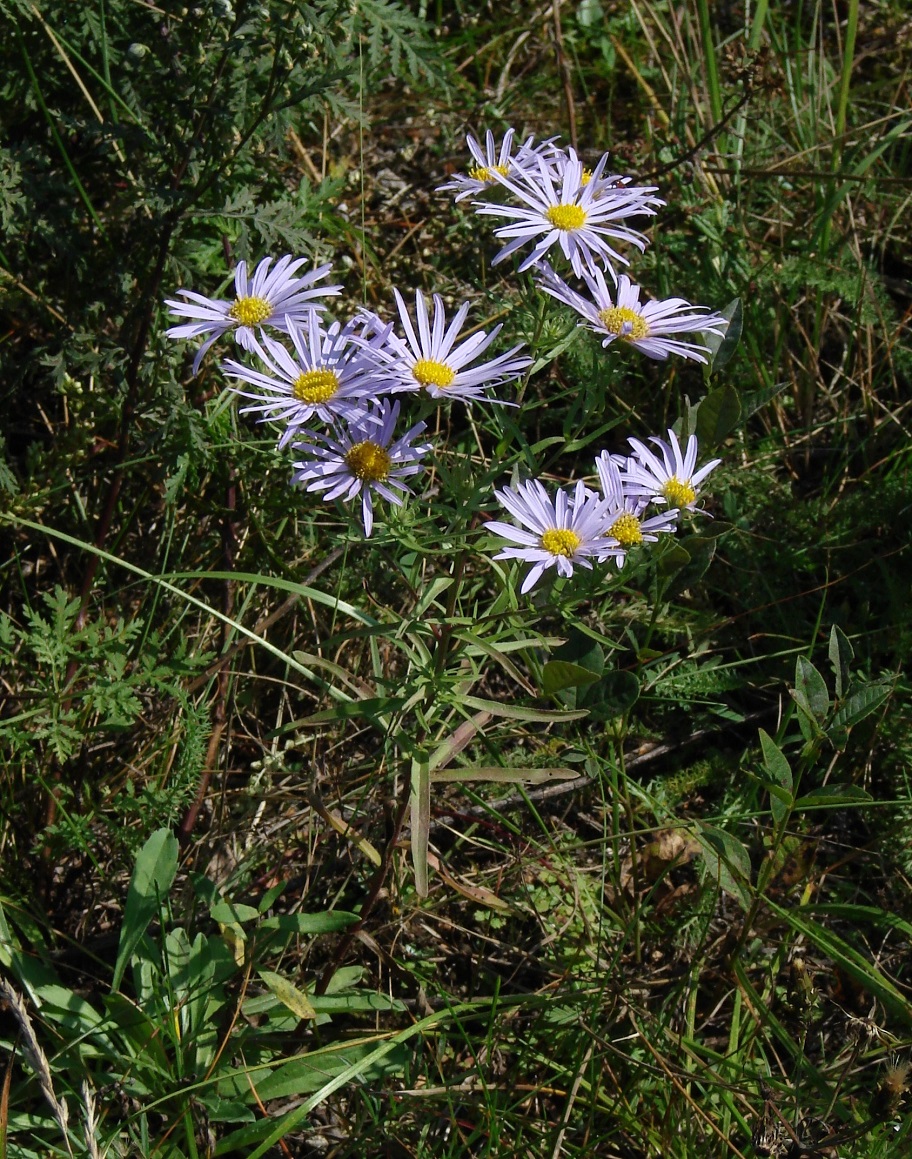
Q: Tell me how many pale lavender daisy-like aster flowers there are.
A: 11